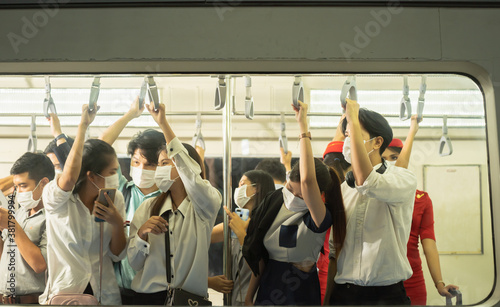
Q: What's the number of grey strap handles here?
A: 14